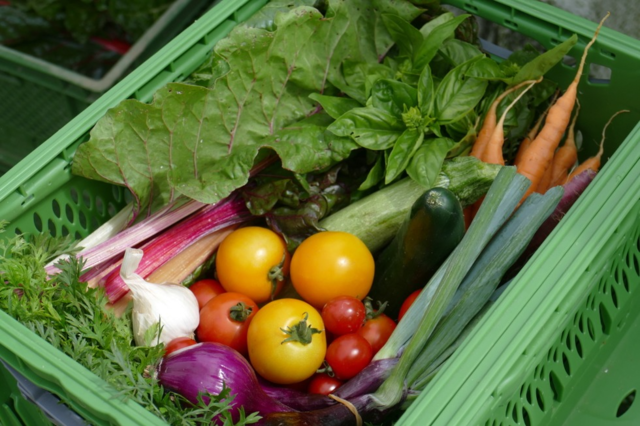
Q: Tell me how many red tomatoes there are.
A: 8